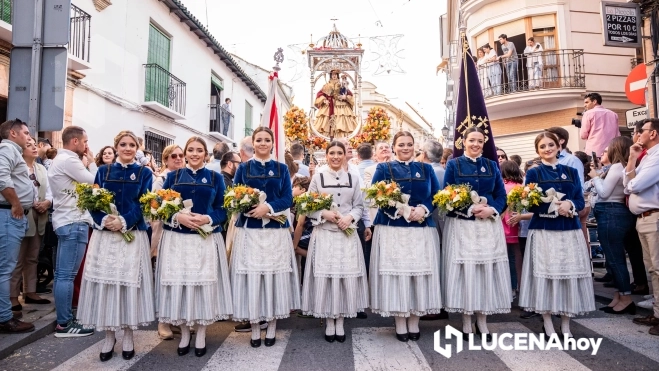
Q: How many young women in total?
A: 7